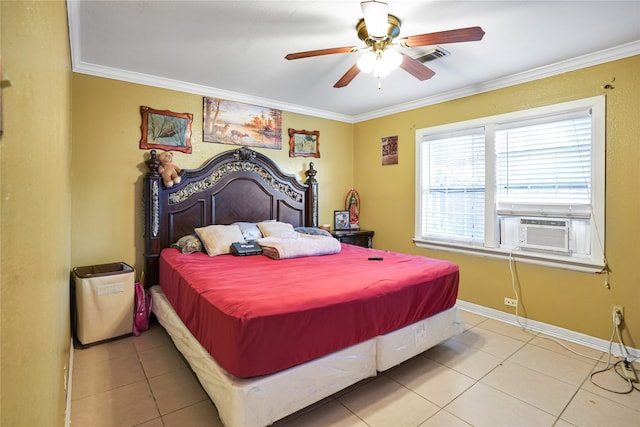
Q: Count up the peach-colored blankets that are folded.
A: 1